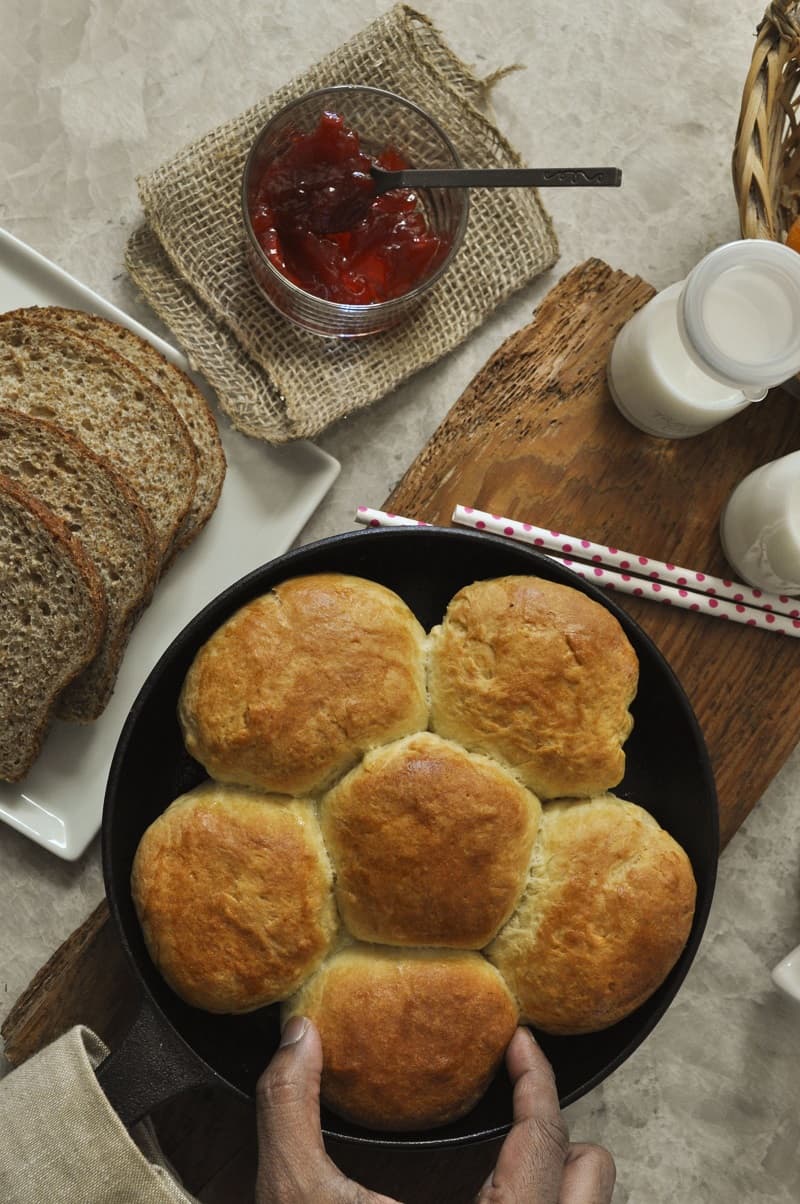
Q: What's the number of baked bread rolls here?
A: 6